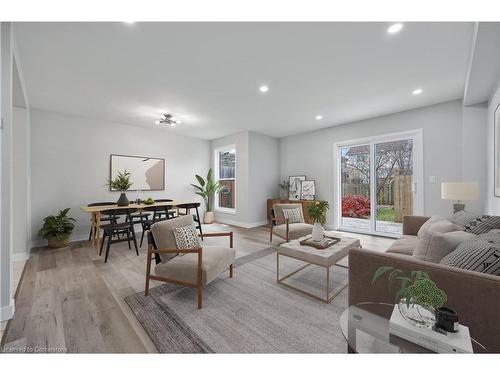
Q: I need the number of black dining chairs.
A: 6